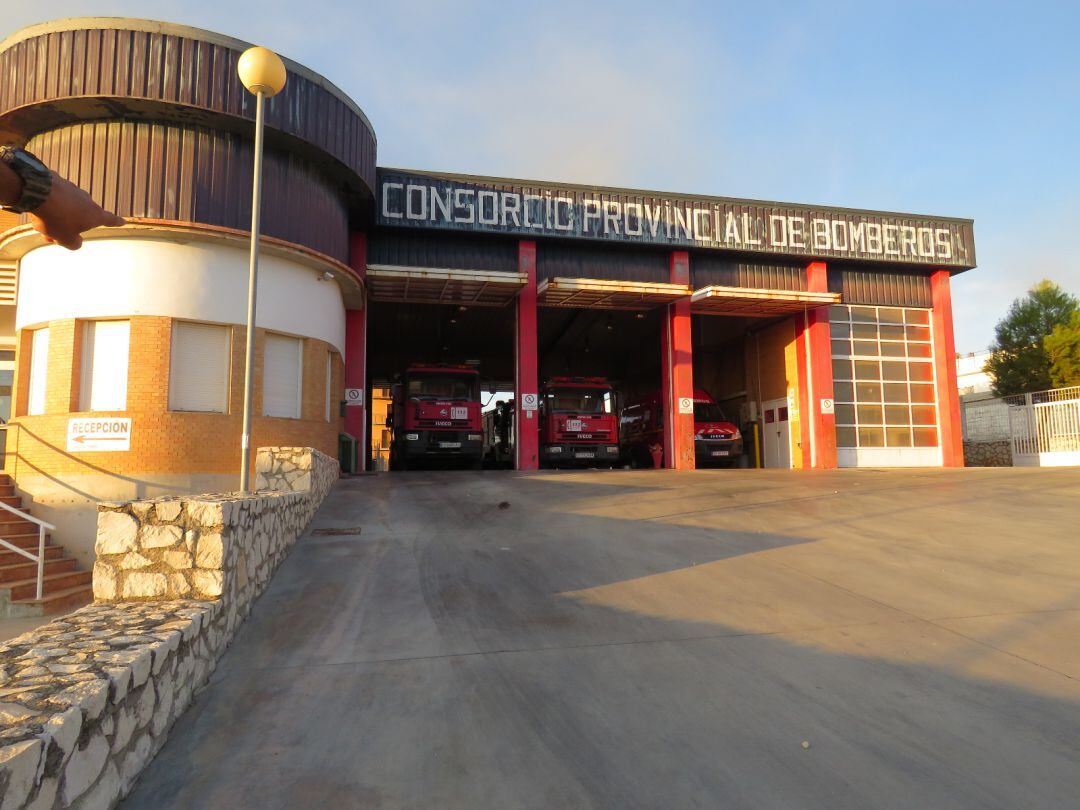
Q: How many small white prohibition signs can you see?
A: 4